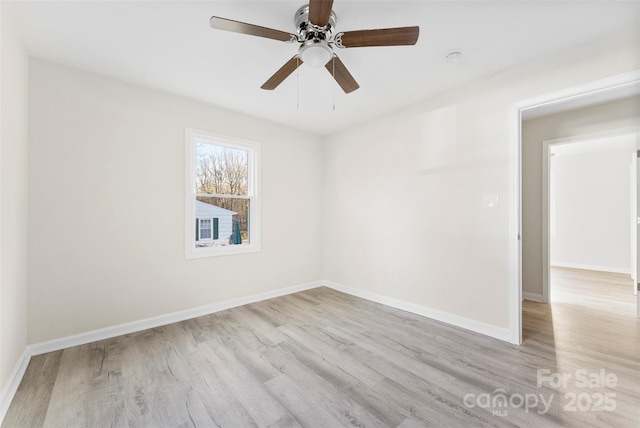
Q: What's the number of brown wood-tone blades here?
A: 5